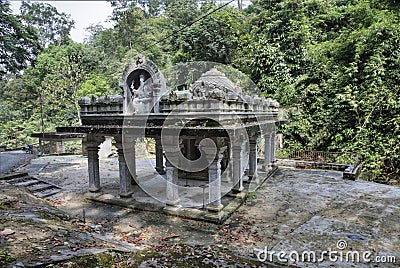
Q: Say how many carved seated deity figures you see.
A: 1